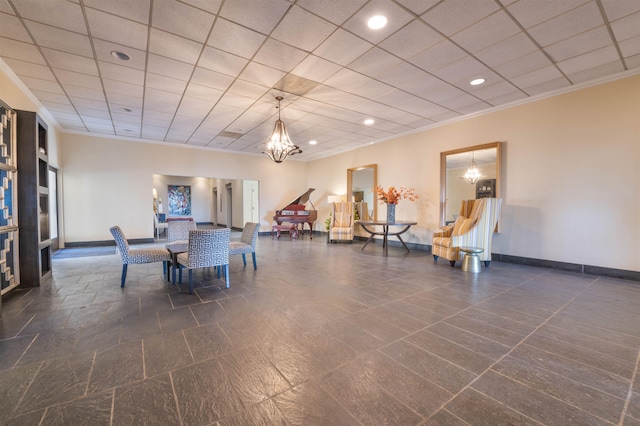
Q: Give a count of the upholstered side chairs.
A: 4